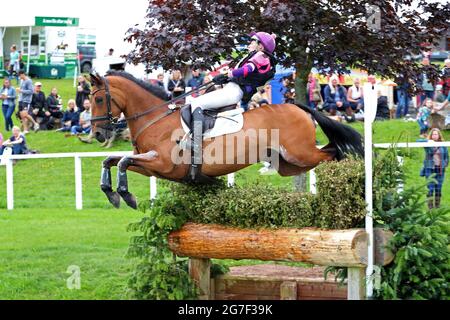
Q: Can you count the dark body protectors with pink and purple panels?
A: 1